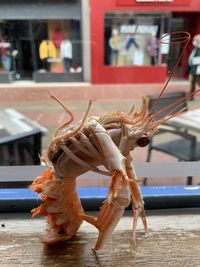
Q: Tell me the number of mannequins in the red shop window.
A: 2